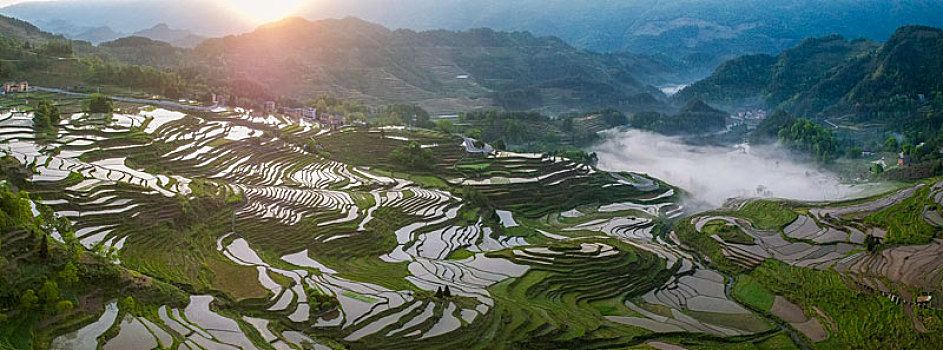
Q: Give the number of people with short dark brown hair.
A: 0